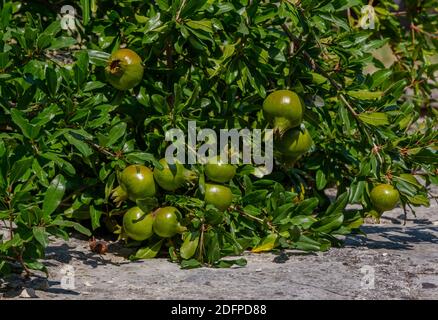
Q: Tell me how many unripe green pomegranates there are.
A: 10